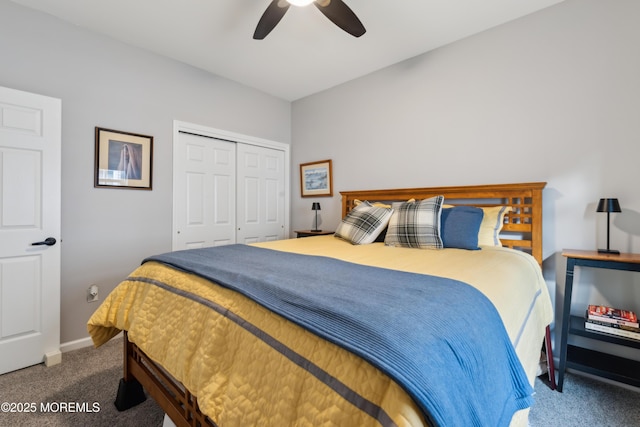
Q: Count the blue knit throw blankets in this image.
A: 1